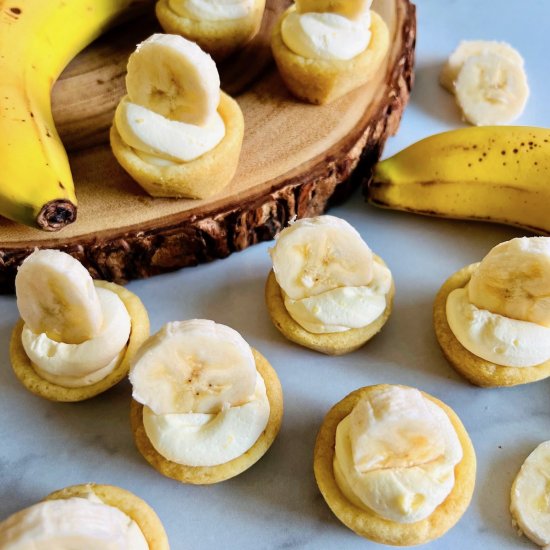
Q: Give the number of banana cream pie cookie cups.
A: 9